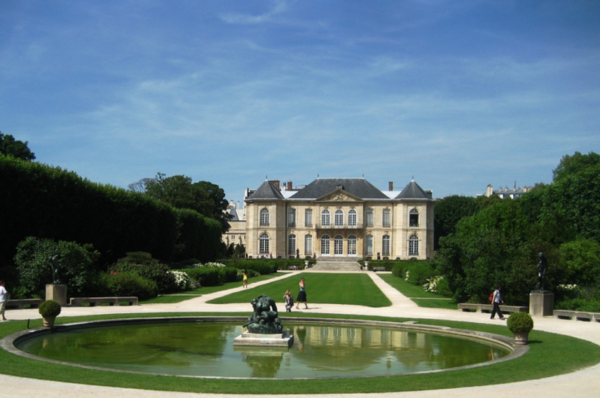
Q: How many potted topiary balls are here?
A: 2